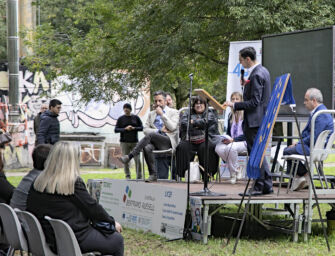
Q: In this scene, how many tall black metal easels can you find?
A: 1